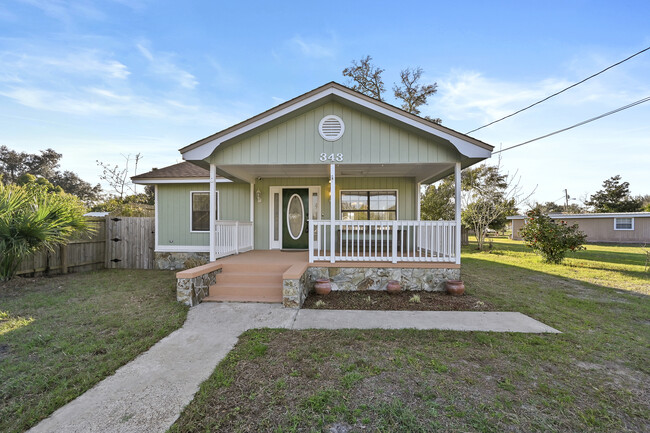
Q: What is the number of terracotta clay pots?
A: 3